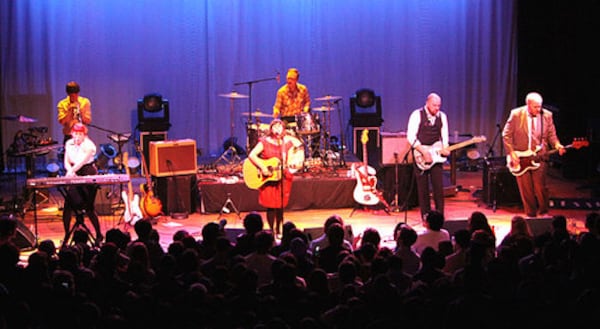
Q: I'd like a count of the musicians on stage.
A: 6